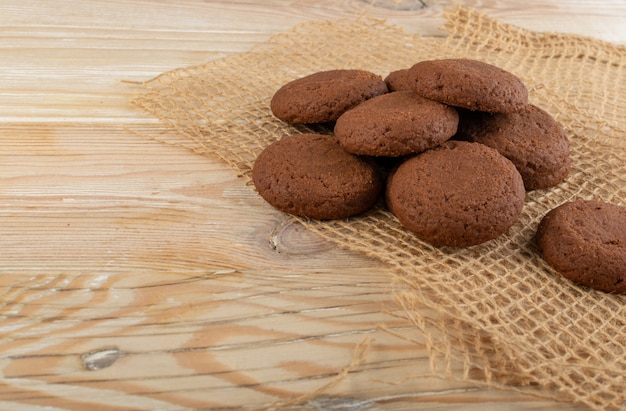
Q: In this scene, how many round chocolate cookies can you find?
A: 8